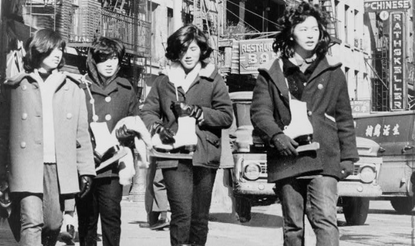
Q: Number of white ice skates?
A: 3